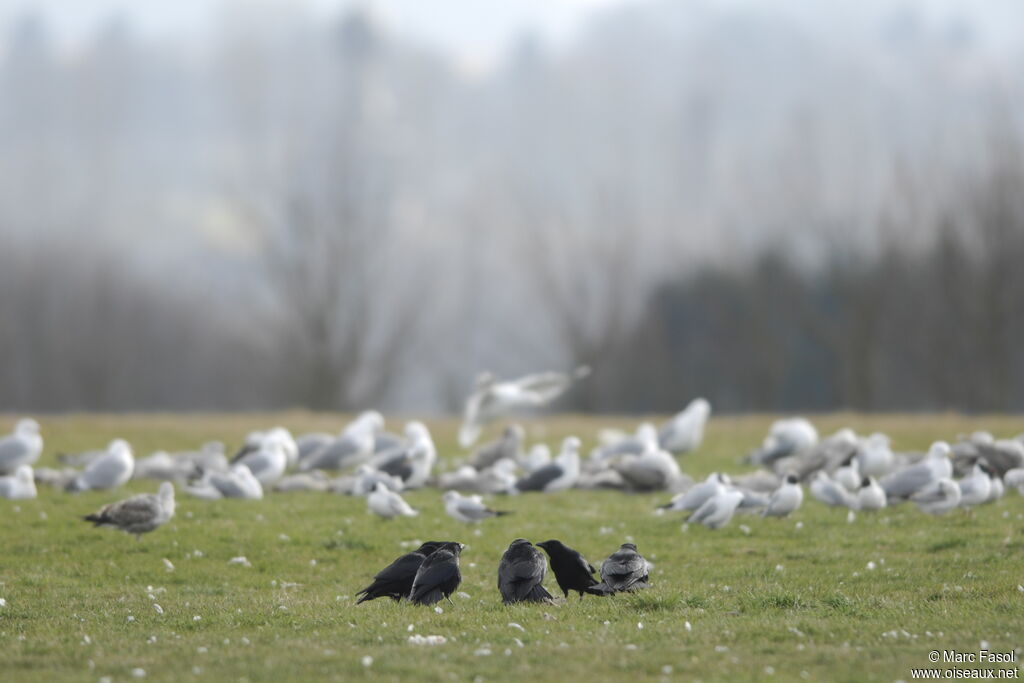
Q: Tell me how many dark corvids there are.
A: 5